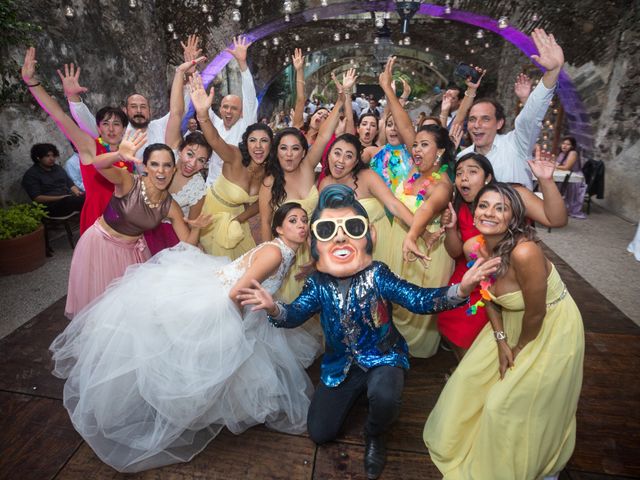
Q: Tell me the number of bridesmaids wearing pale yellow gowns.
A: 5